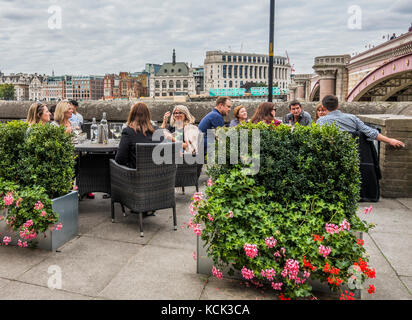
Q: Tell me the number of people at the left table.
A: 4